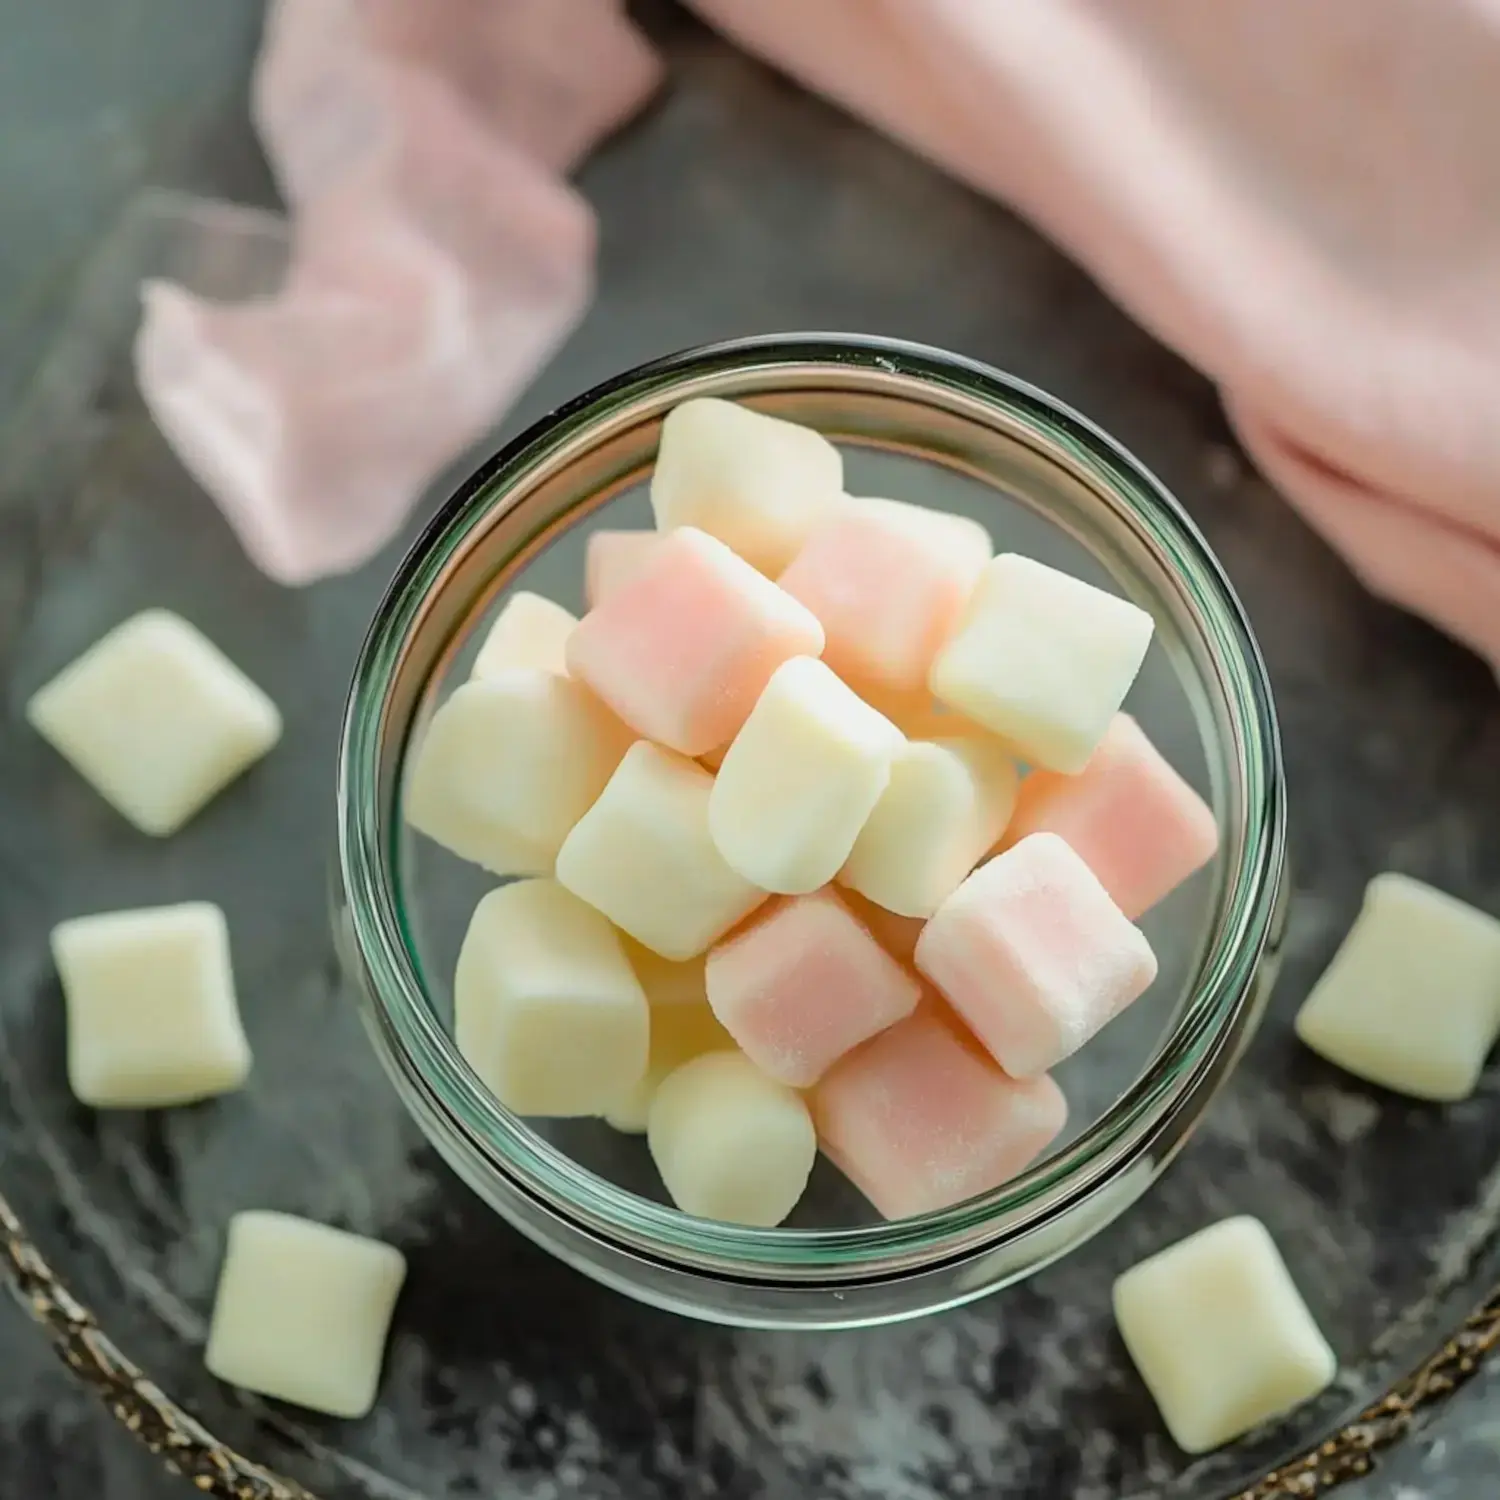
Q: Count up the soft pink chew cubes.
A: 7